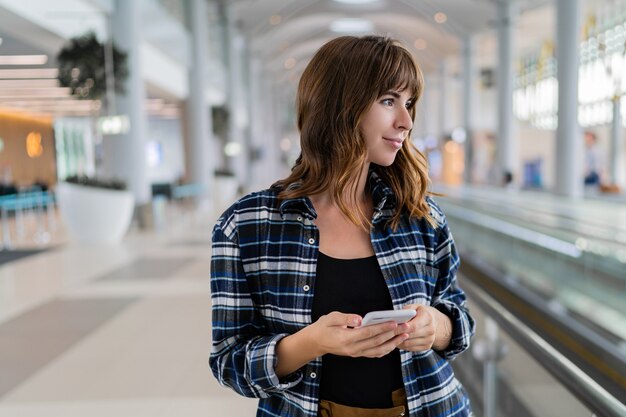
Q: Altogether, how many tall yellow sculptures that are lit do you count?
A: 0